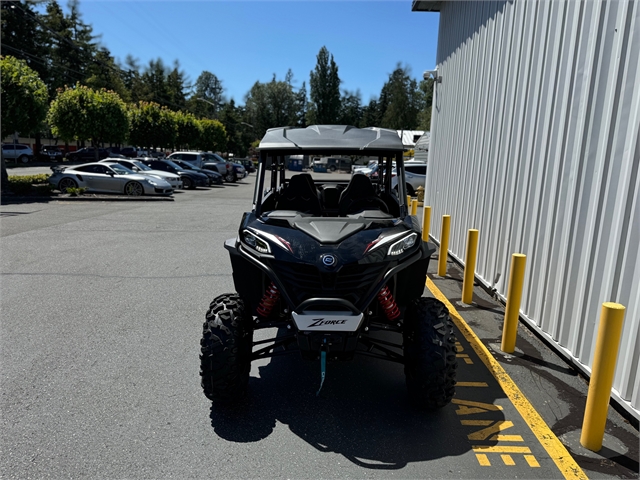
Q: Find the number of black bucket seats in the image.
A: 2